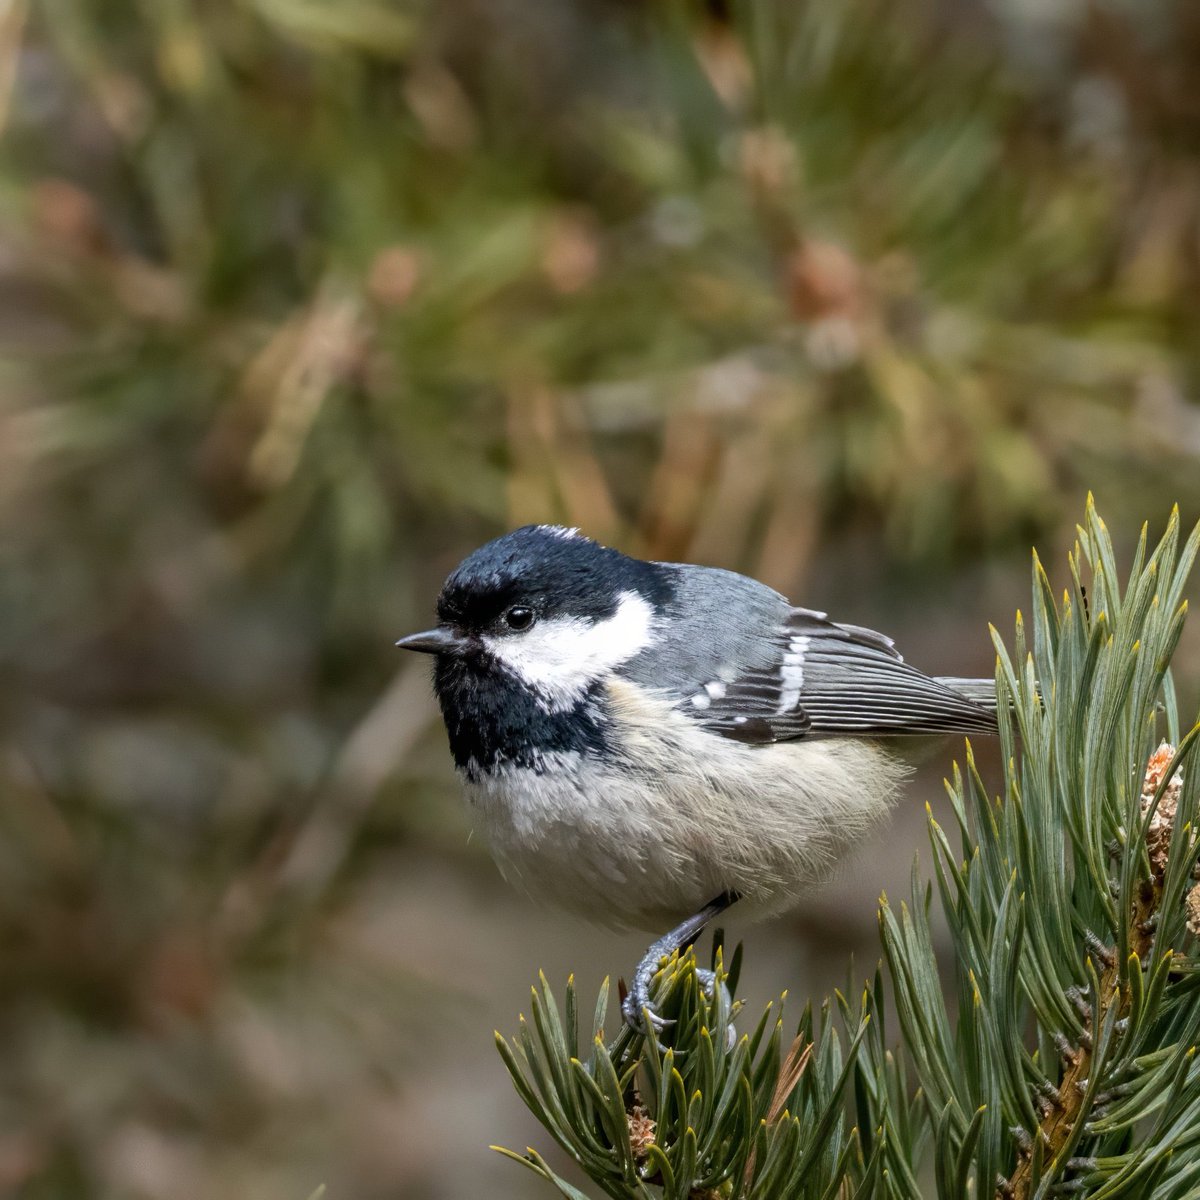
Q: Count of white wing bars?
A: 2